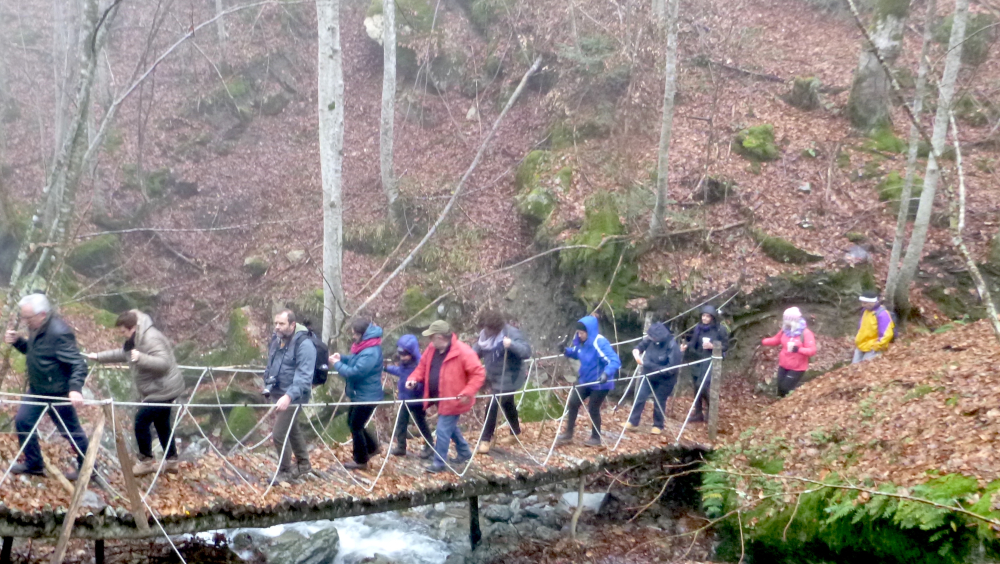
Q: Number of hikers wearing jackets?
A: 12